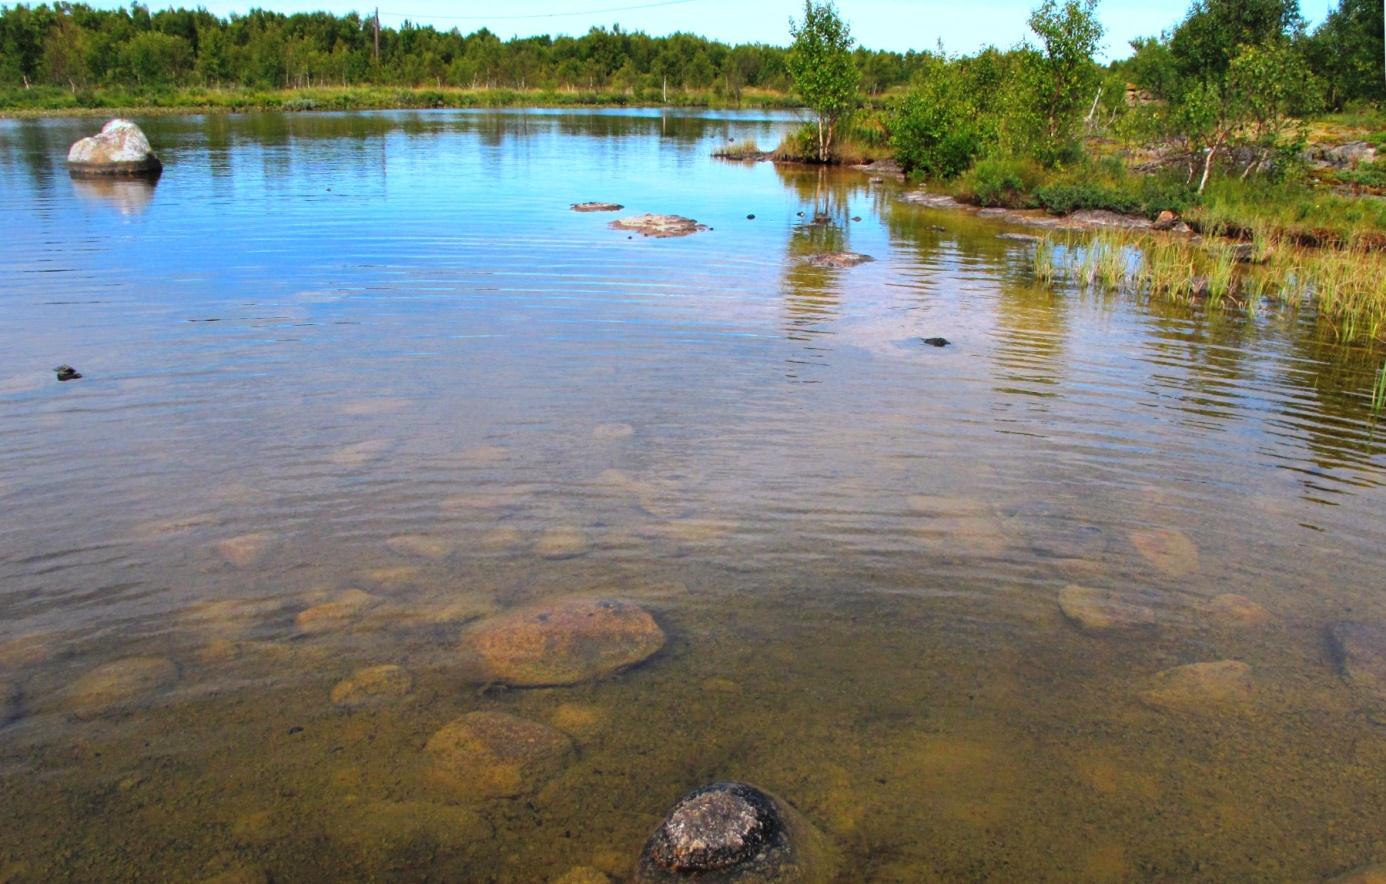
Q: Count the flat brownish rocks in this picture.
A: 3